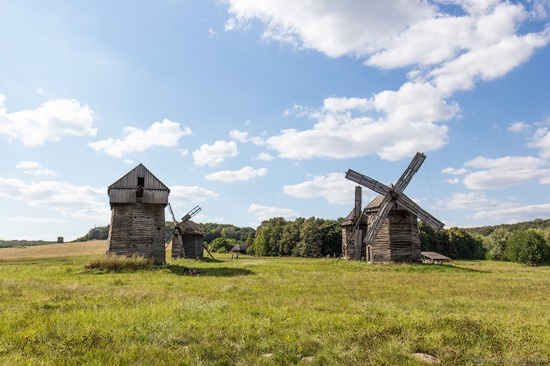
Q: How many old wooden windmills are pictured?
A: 4